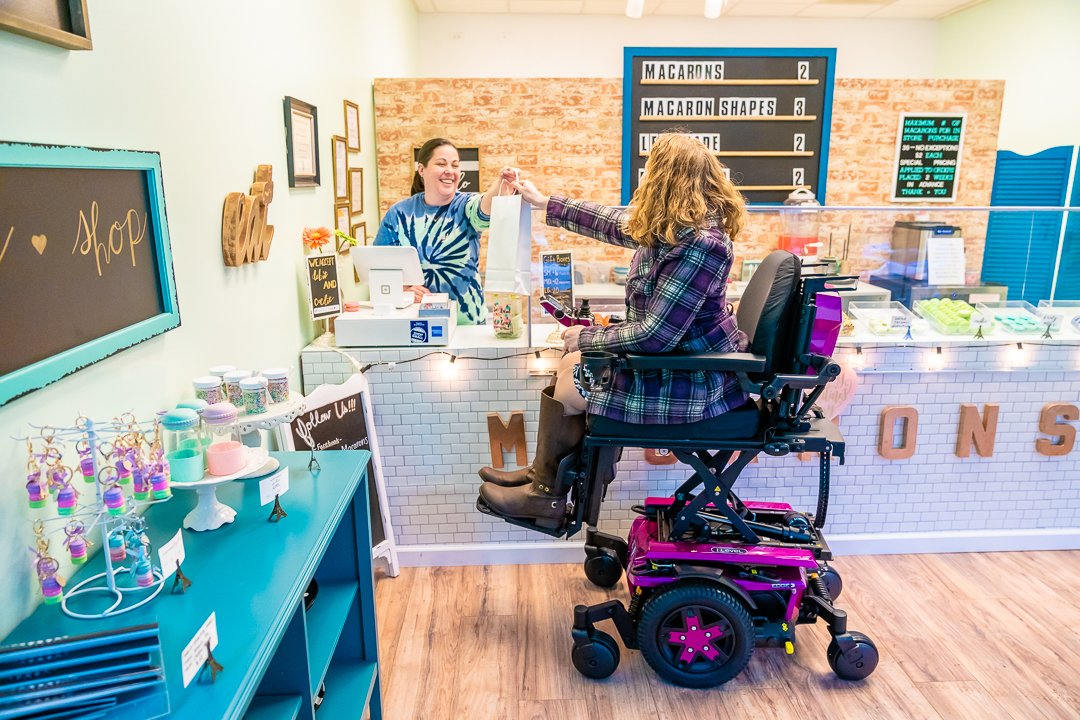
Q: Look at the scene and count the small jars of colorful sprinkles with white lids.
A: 5